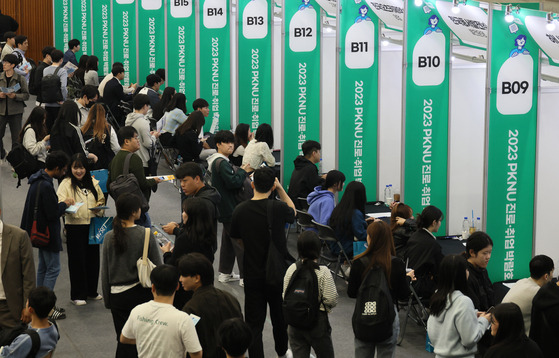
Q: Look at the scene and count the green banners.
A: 12